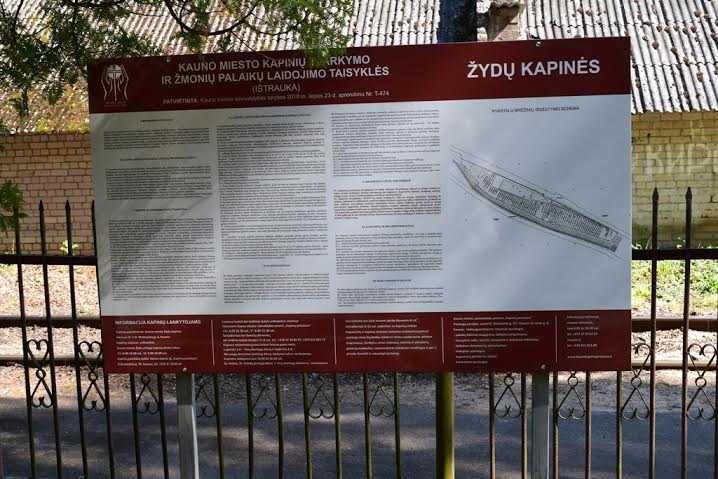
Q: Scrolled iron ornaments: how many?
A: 11